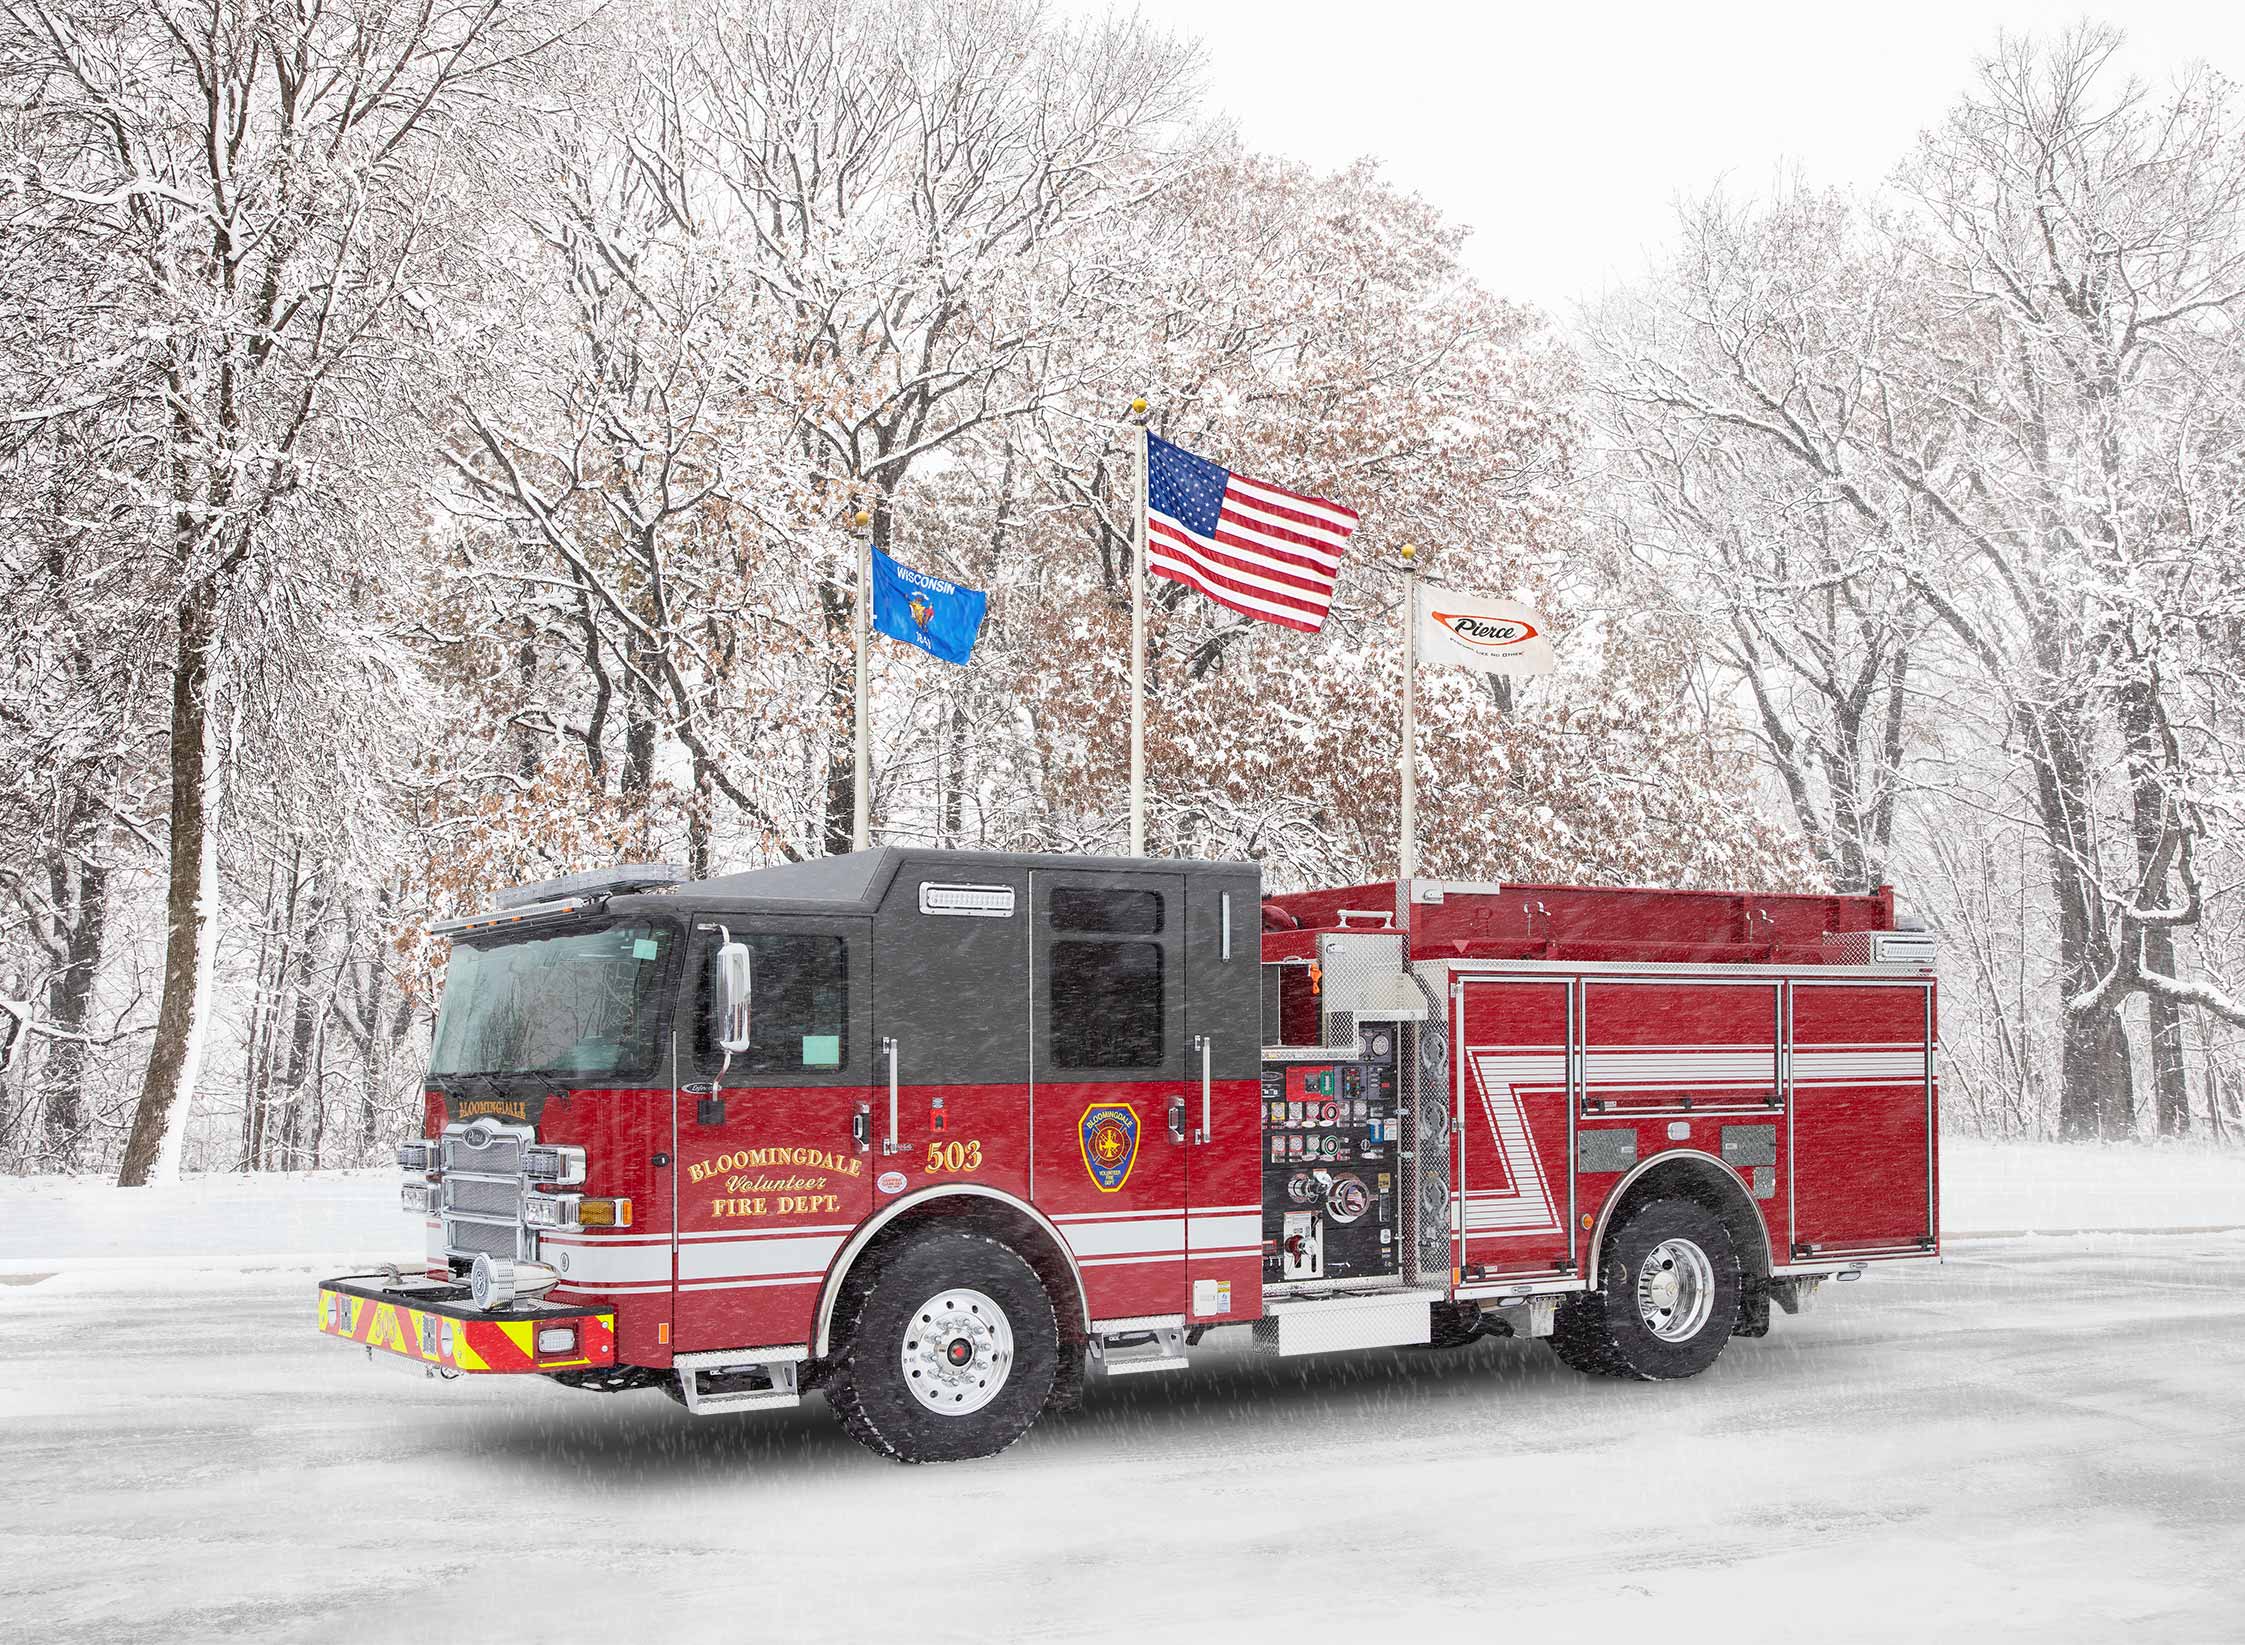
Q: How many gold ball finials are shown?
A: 3